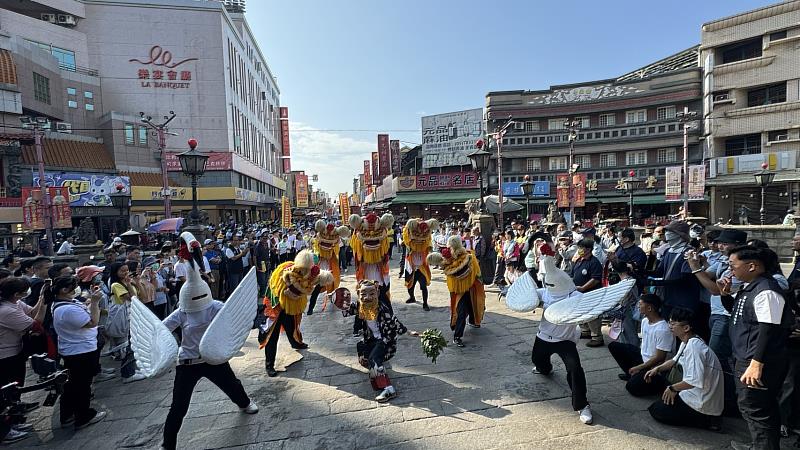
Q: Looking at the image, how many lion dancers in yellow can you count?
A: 5